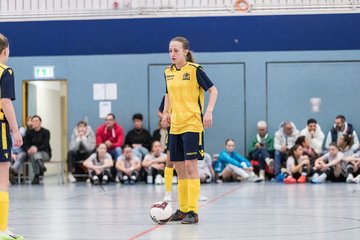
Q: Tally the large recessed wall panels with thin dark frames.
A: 2